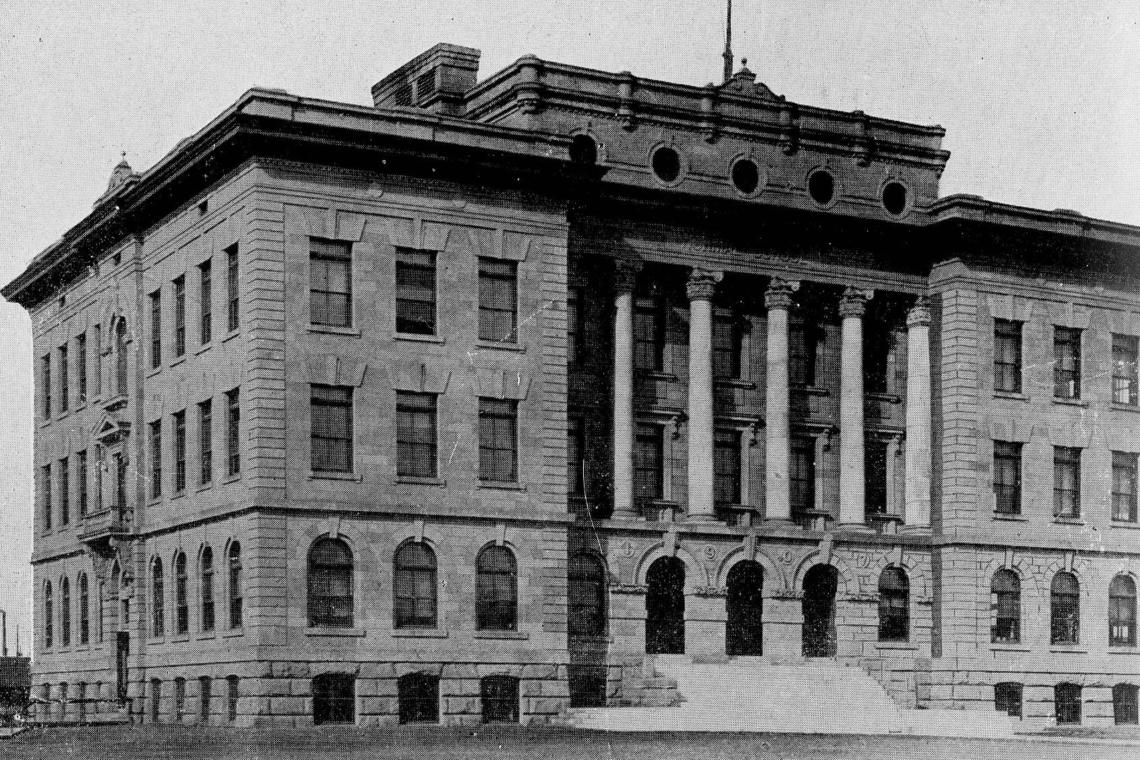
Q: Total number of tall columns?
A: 5